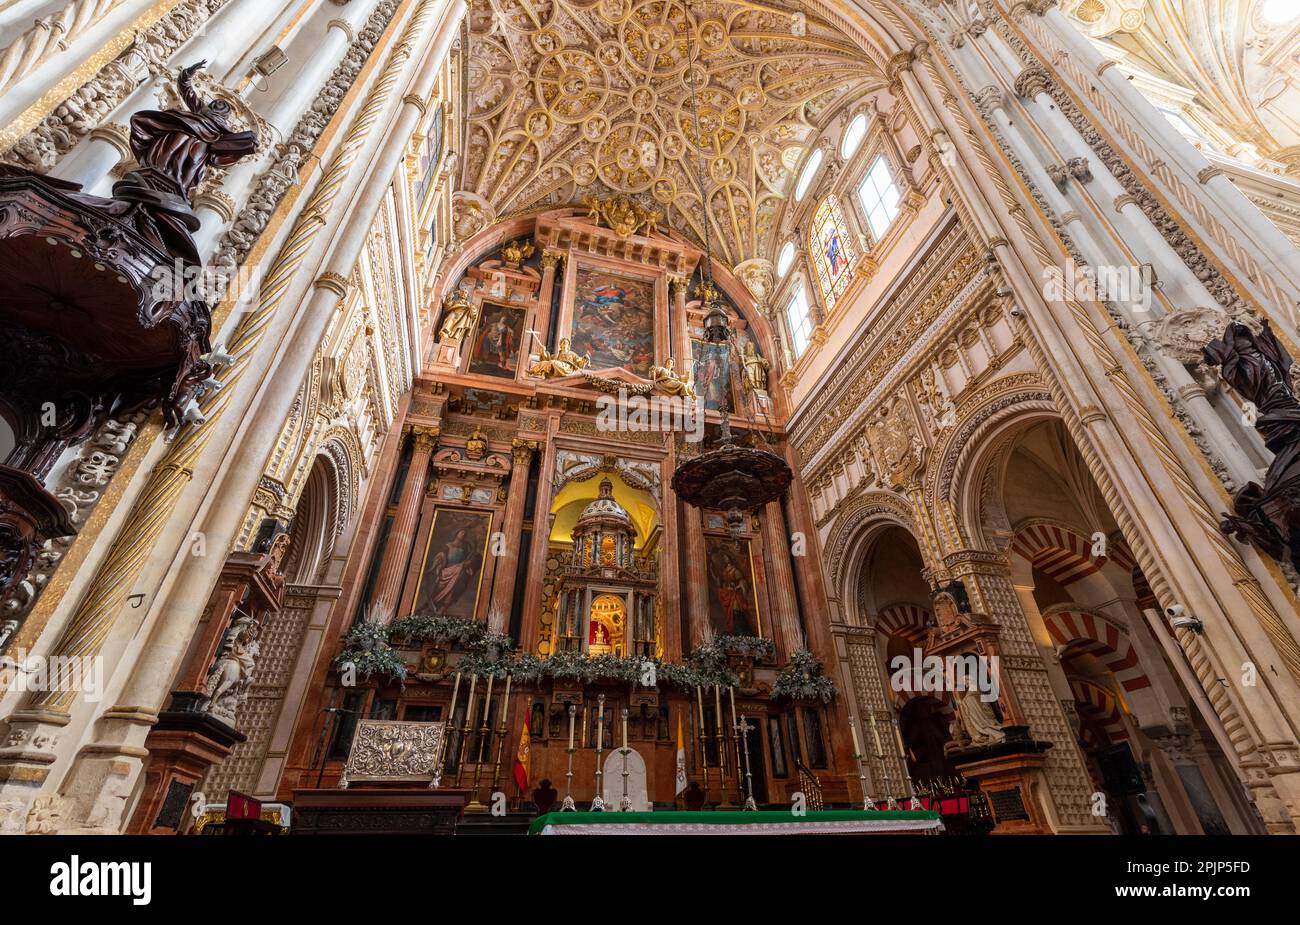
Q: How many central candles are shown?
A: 3